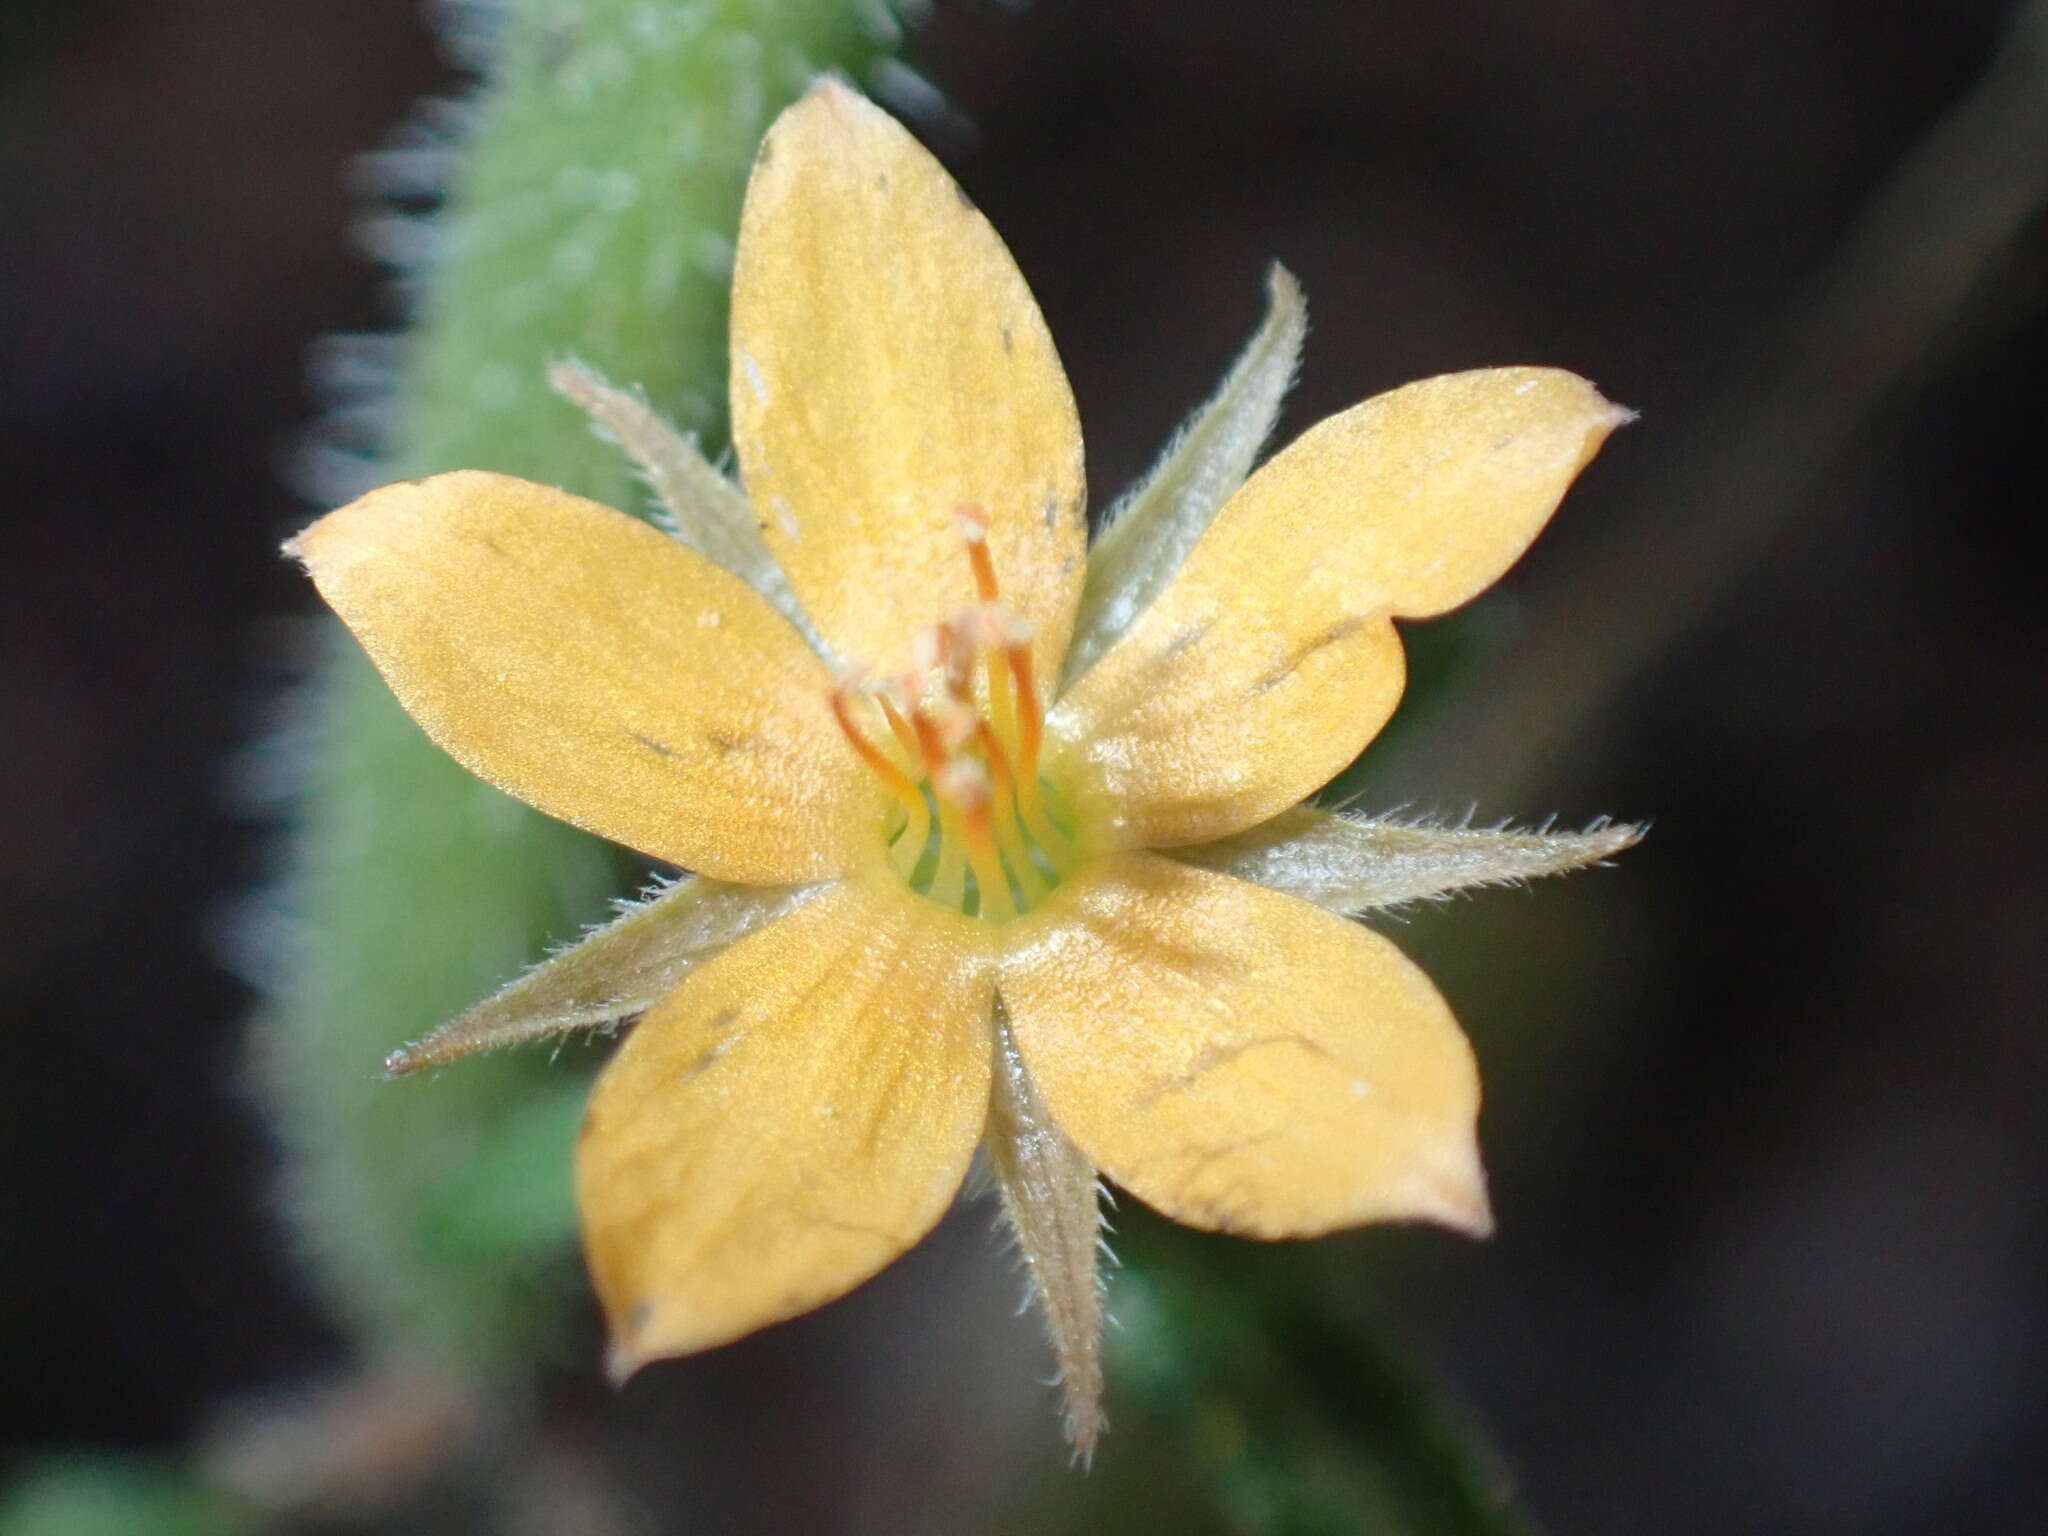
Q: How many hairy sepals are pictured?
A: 5